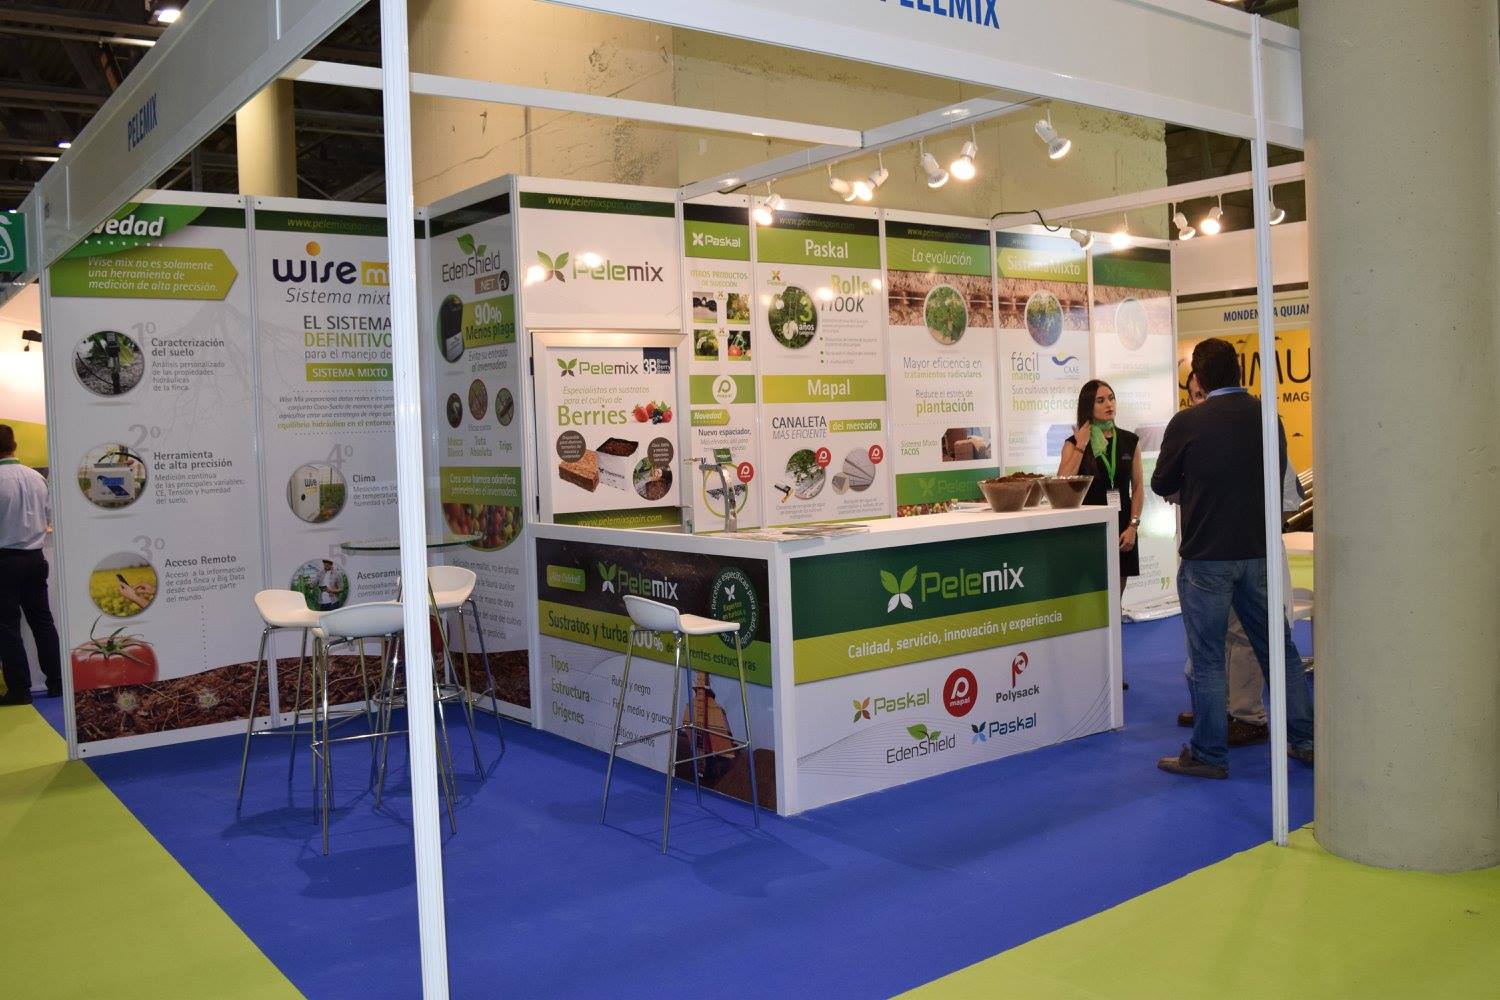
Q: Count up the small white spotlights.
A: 11